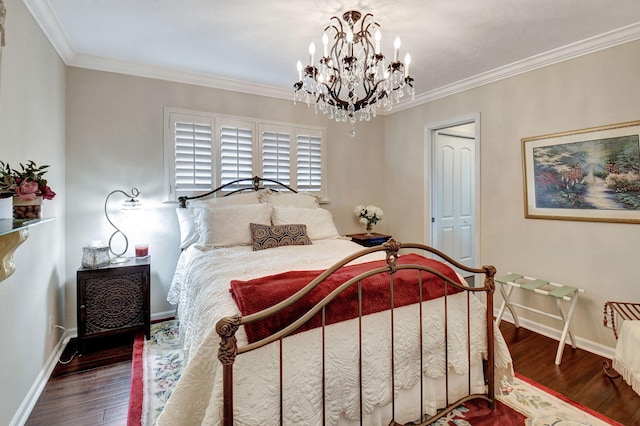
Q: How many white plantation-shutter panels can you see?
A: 4